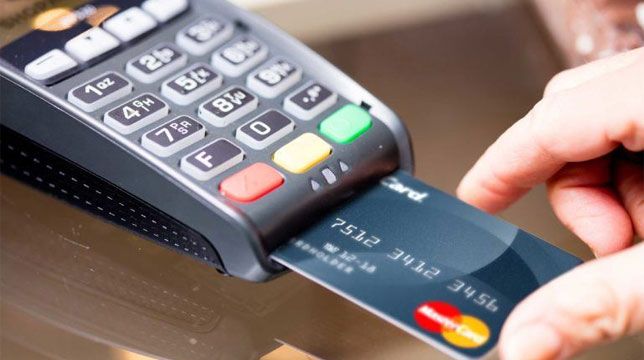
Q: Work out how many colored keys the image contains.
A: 3